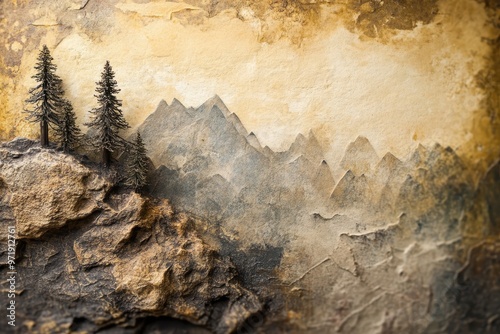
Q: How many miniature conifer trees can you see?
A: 4